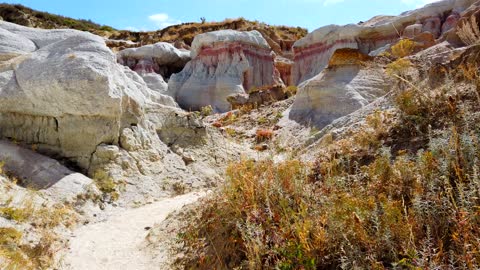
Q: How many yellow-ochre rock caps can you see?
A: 1